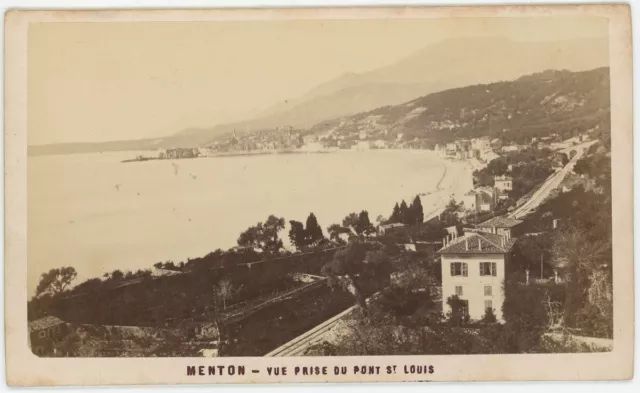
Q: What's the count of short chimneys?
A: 10